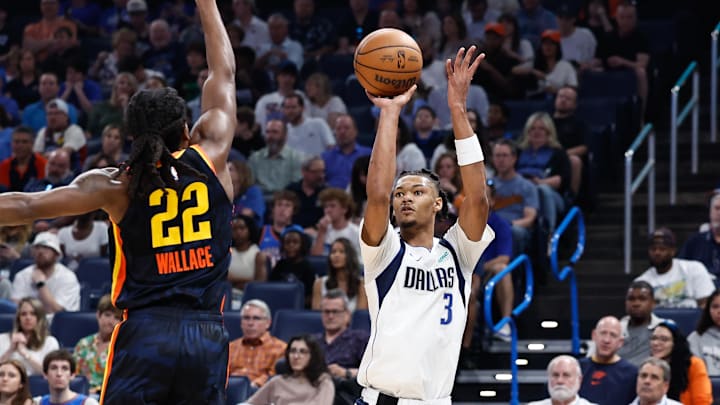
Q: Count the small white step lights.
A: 5